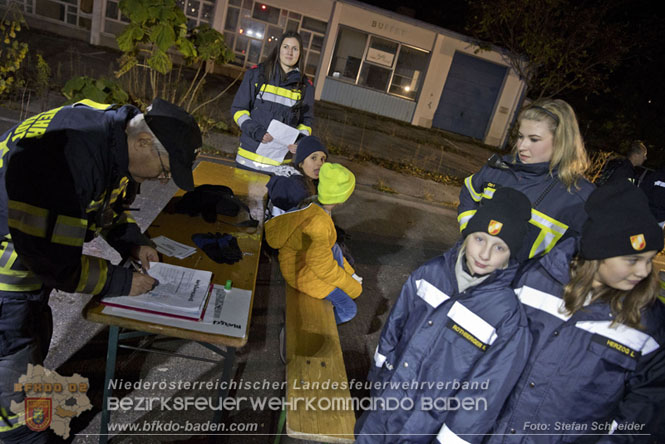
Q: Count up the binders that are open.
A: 1